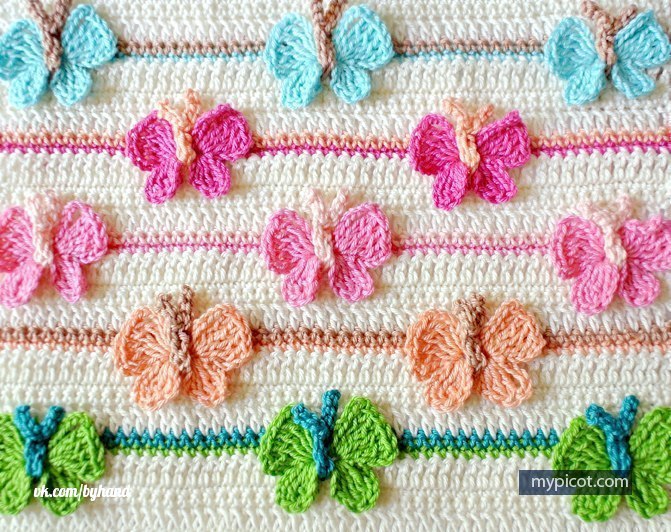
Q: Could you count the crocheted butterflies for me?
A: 13